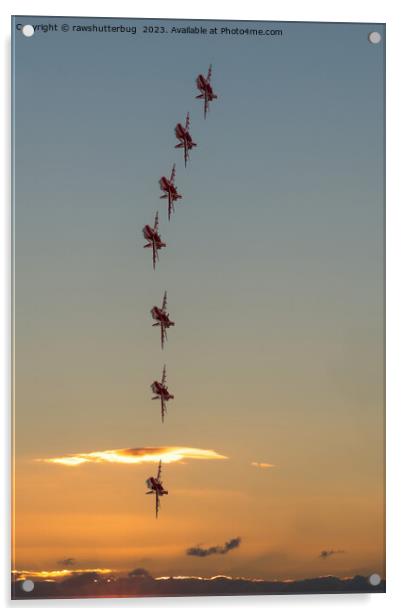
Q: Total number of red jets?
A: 7